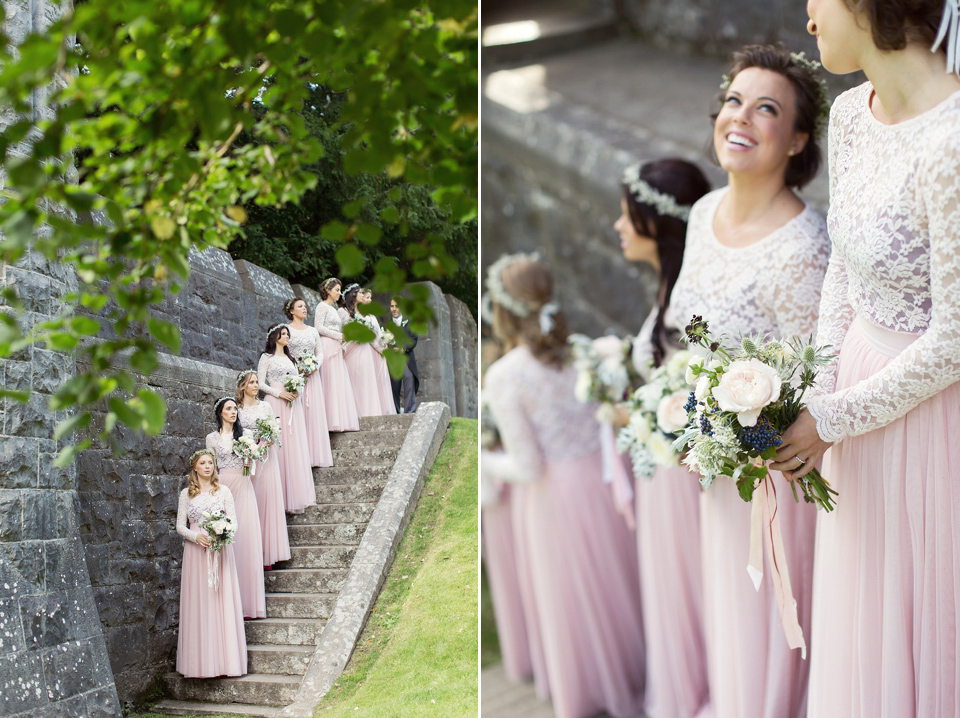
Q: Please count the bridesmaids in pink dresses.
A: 8